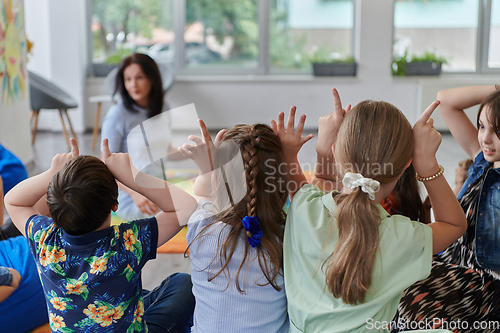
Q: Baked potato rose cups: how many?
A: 0